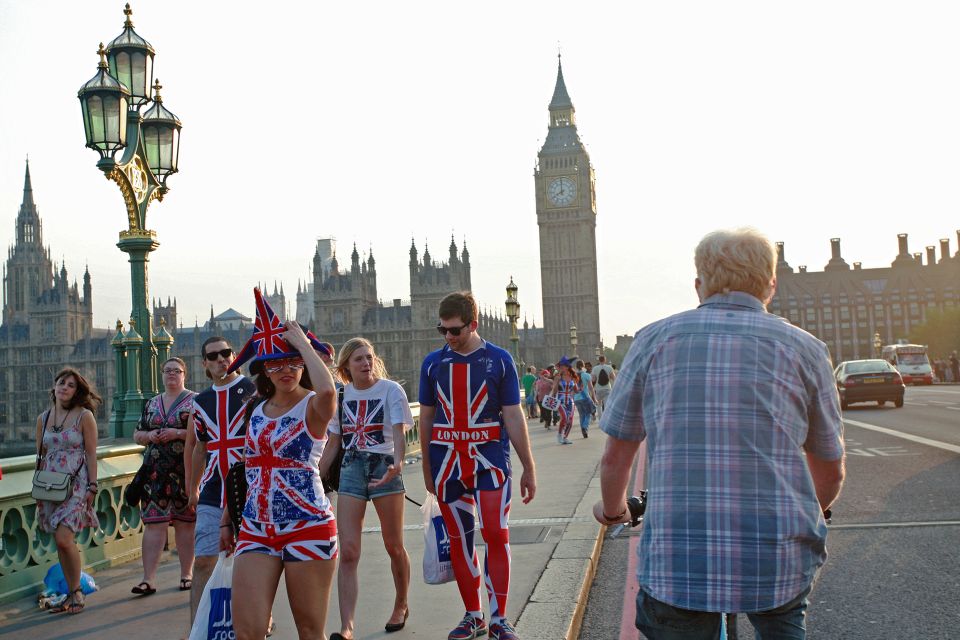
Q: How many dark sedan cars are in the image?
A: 1